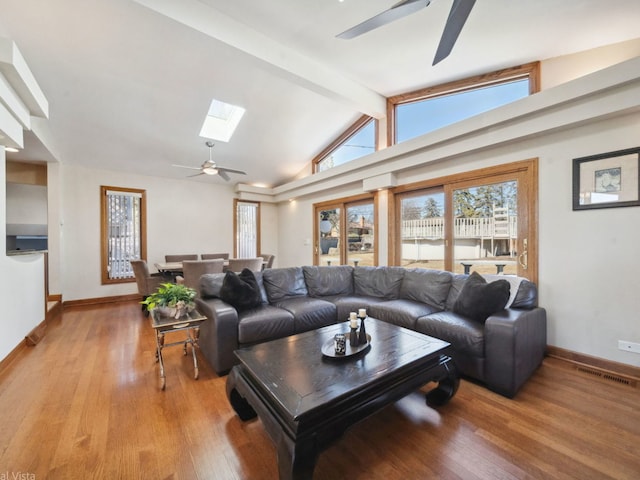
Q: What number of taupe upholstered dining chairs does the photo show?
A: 6